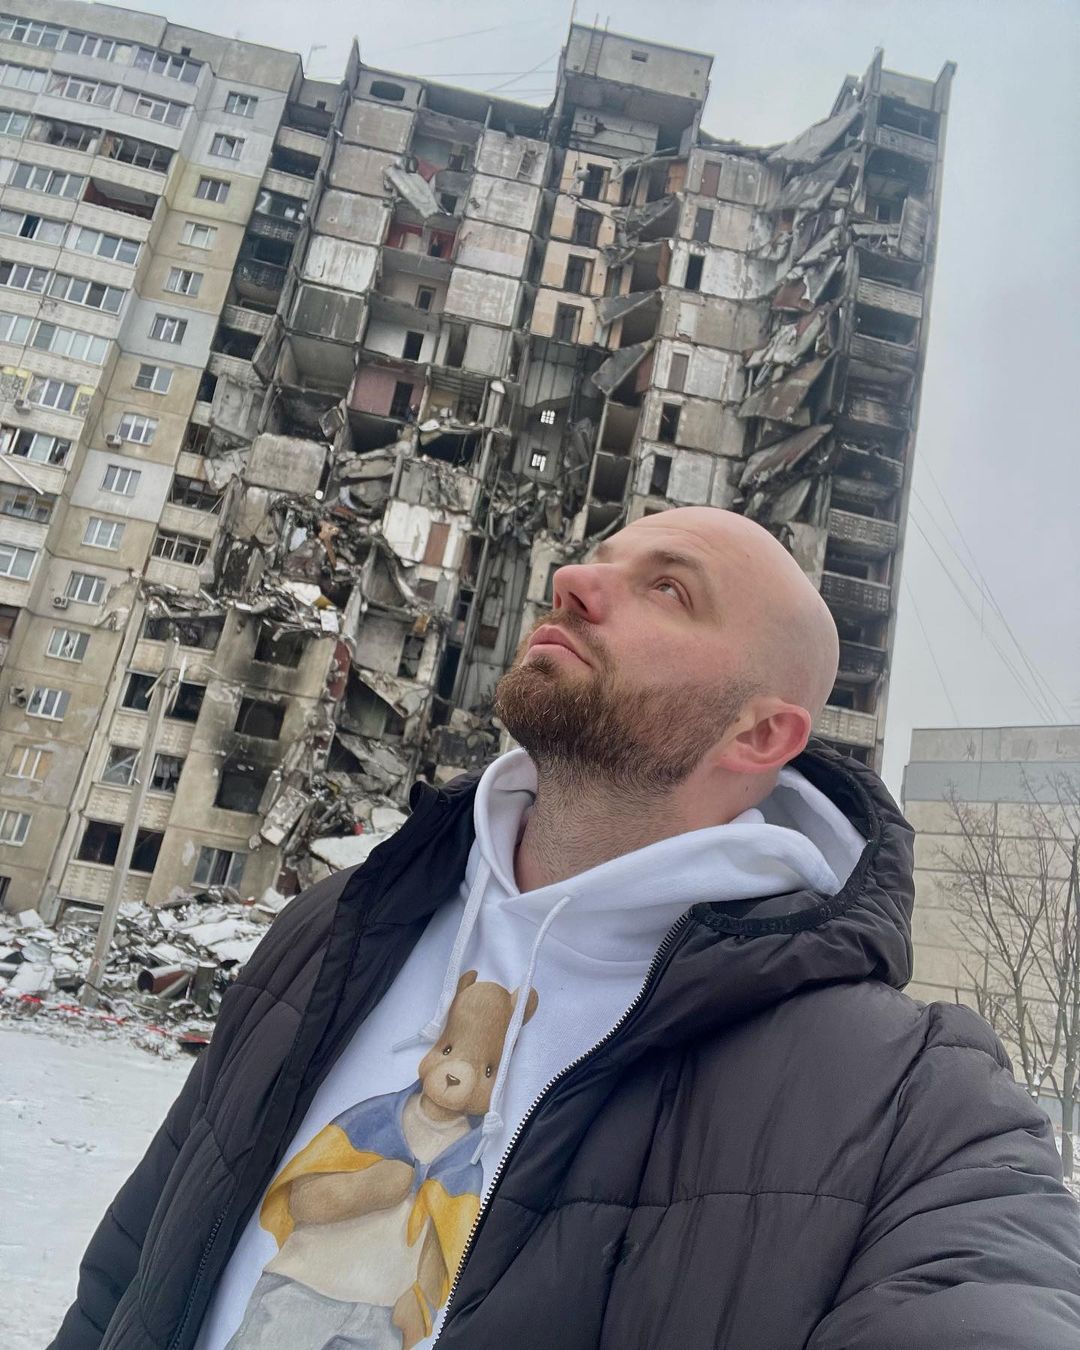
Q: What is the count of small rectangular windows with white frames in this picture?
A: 15